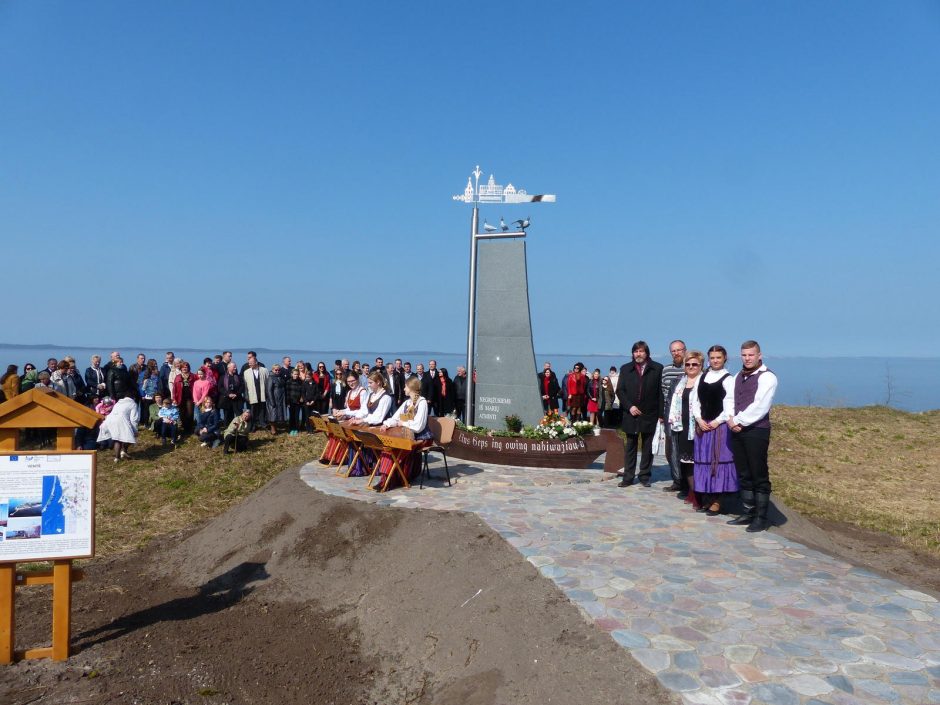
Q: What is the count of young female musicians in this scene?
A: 3